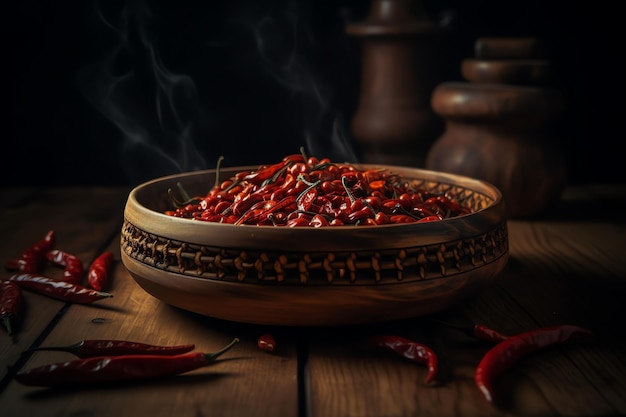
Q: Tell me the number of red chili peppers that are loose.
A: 11